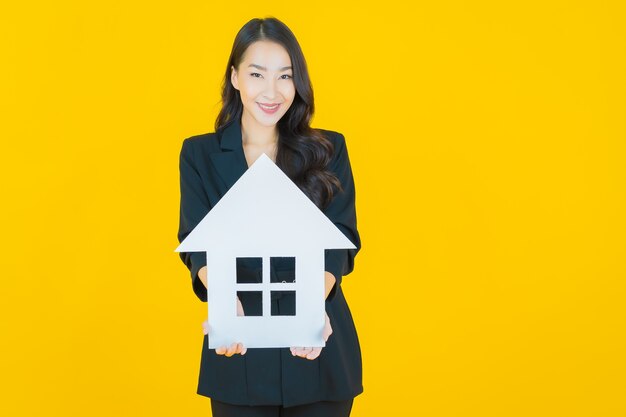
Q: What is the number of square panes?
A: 4